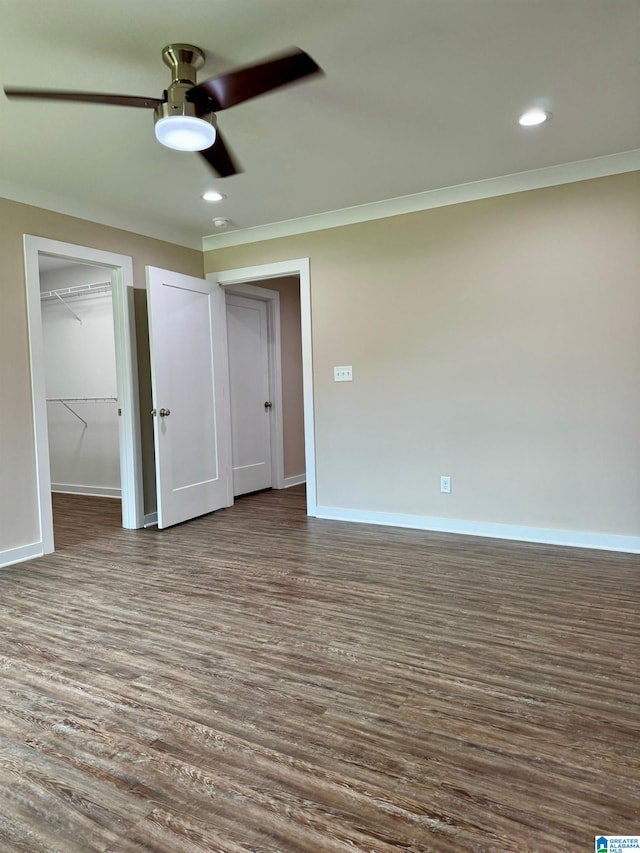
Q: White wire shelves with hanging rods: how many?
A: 2